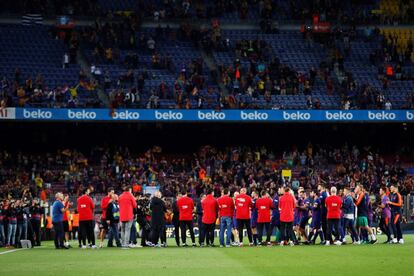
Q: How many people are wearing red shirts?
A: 11